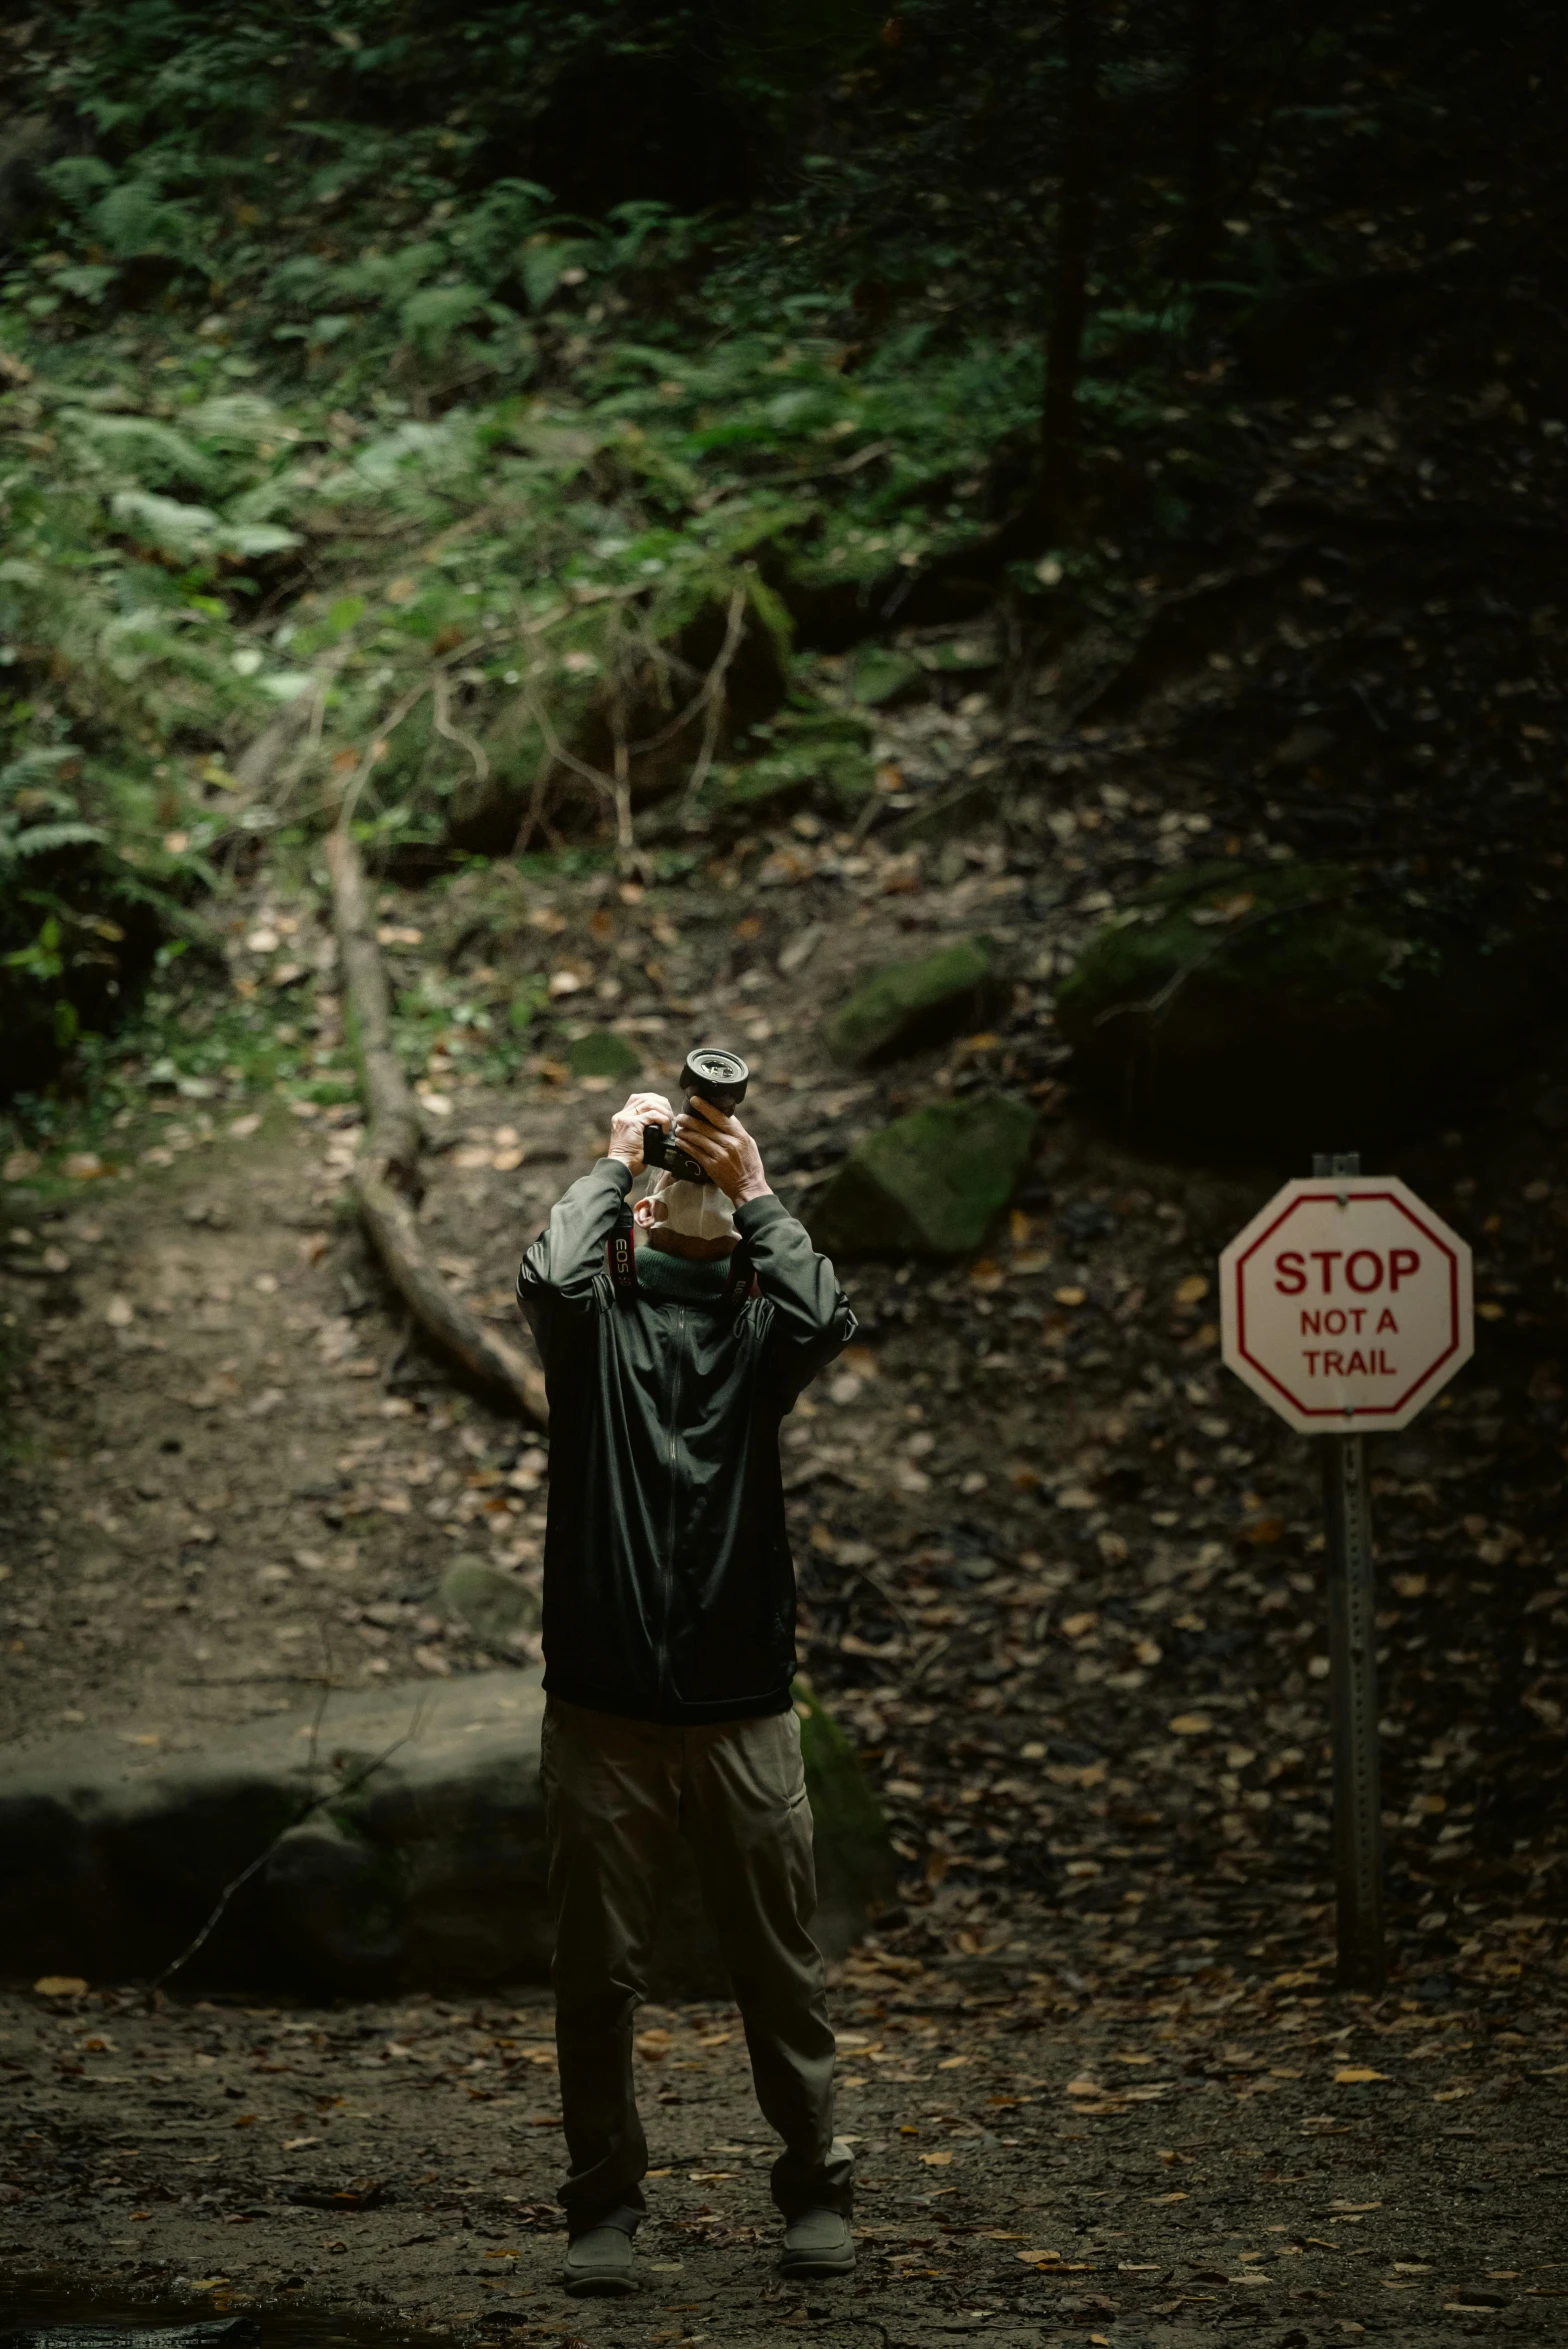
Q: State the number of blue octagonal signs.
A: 0